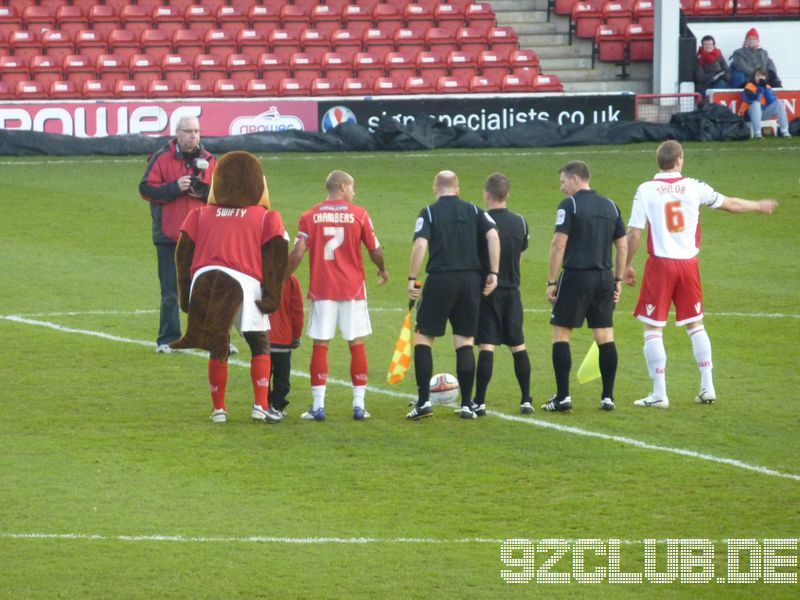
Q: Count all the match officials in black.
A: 3